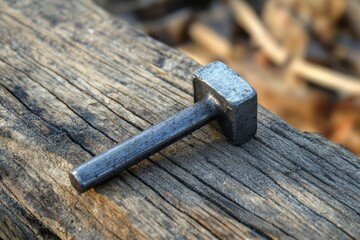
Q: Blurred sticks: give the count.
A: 3